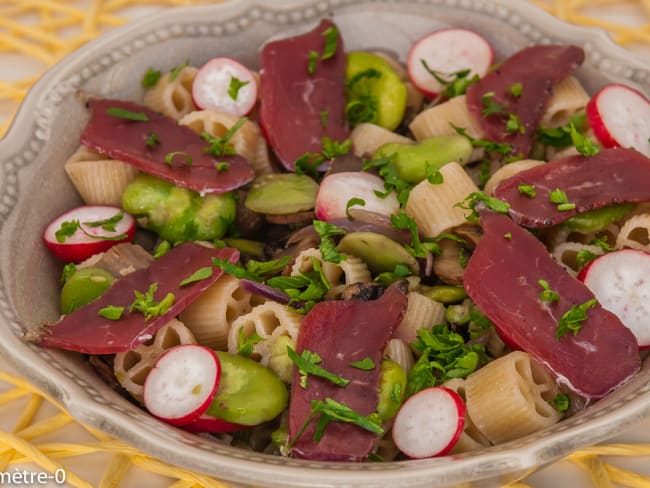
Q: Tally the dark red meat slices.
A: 7